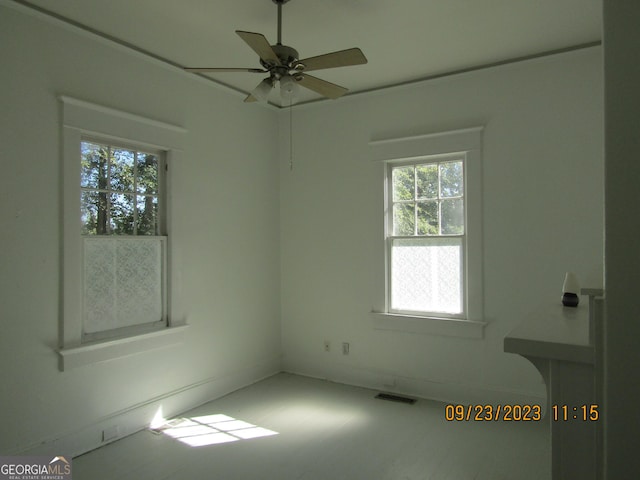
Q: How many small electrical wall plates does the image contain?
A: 2